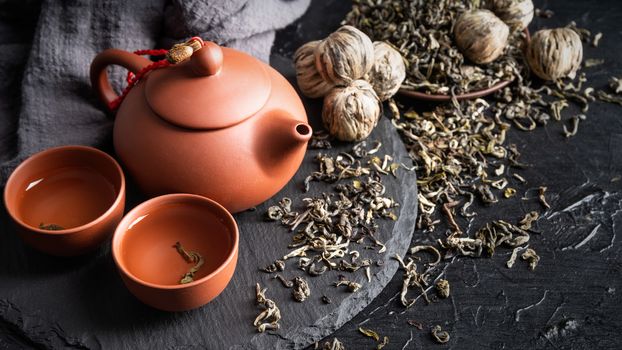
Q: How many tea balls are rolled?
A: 7